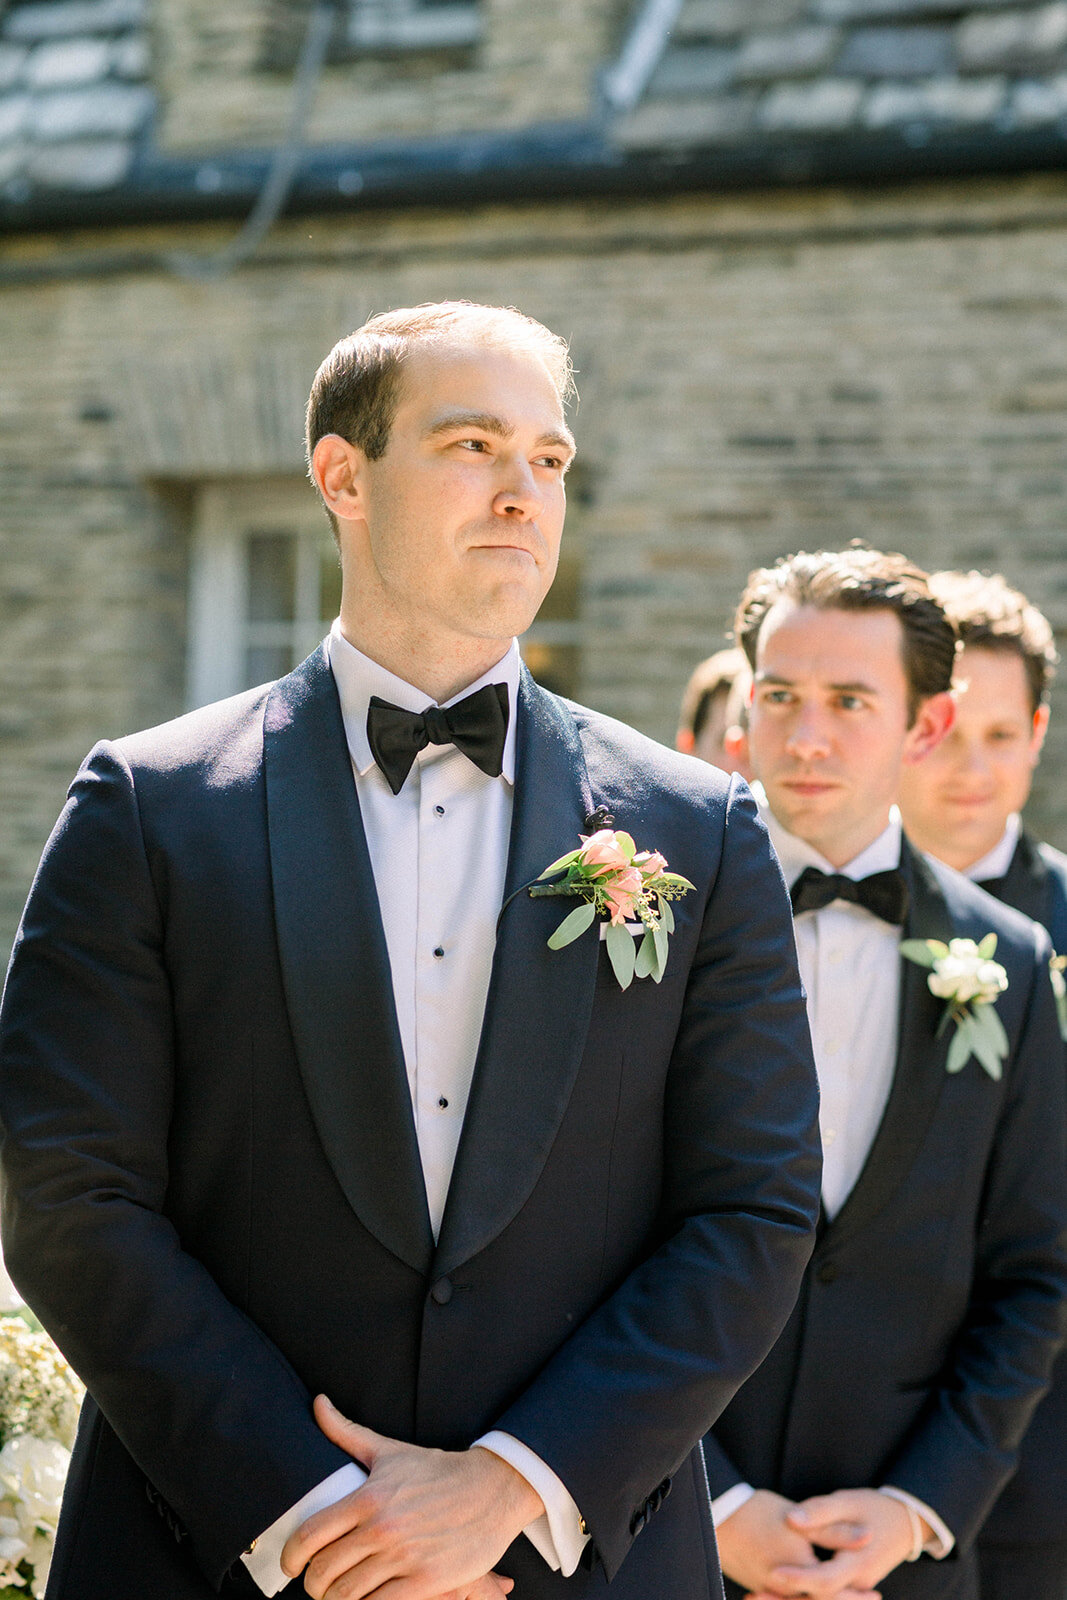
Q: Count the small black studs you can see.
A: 3